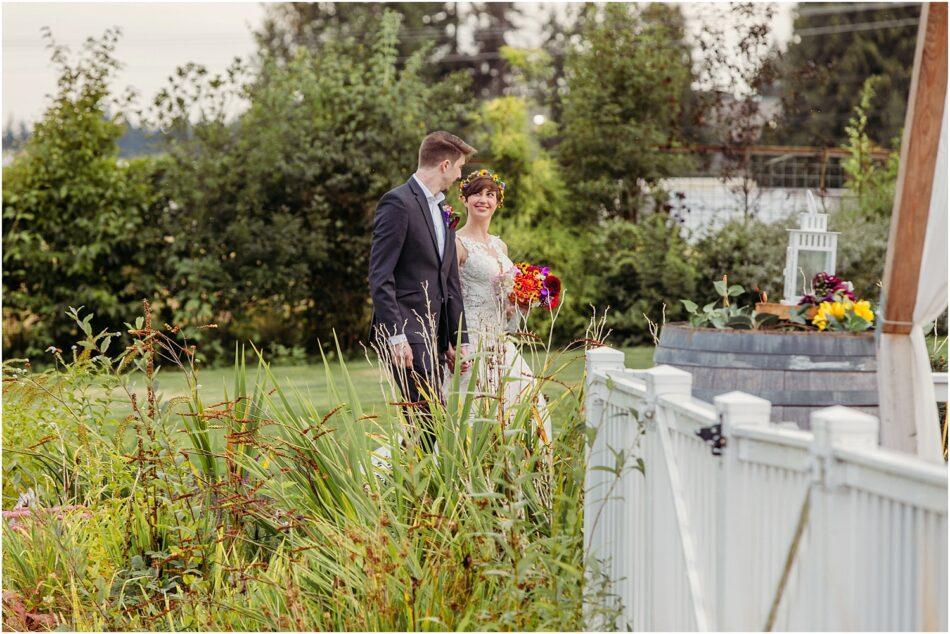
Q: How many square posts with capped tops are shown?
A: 4